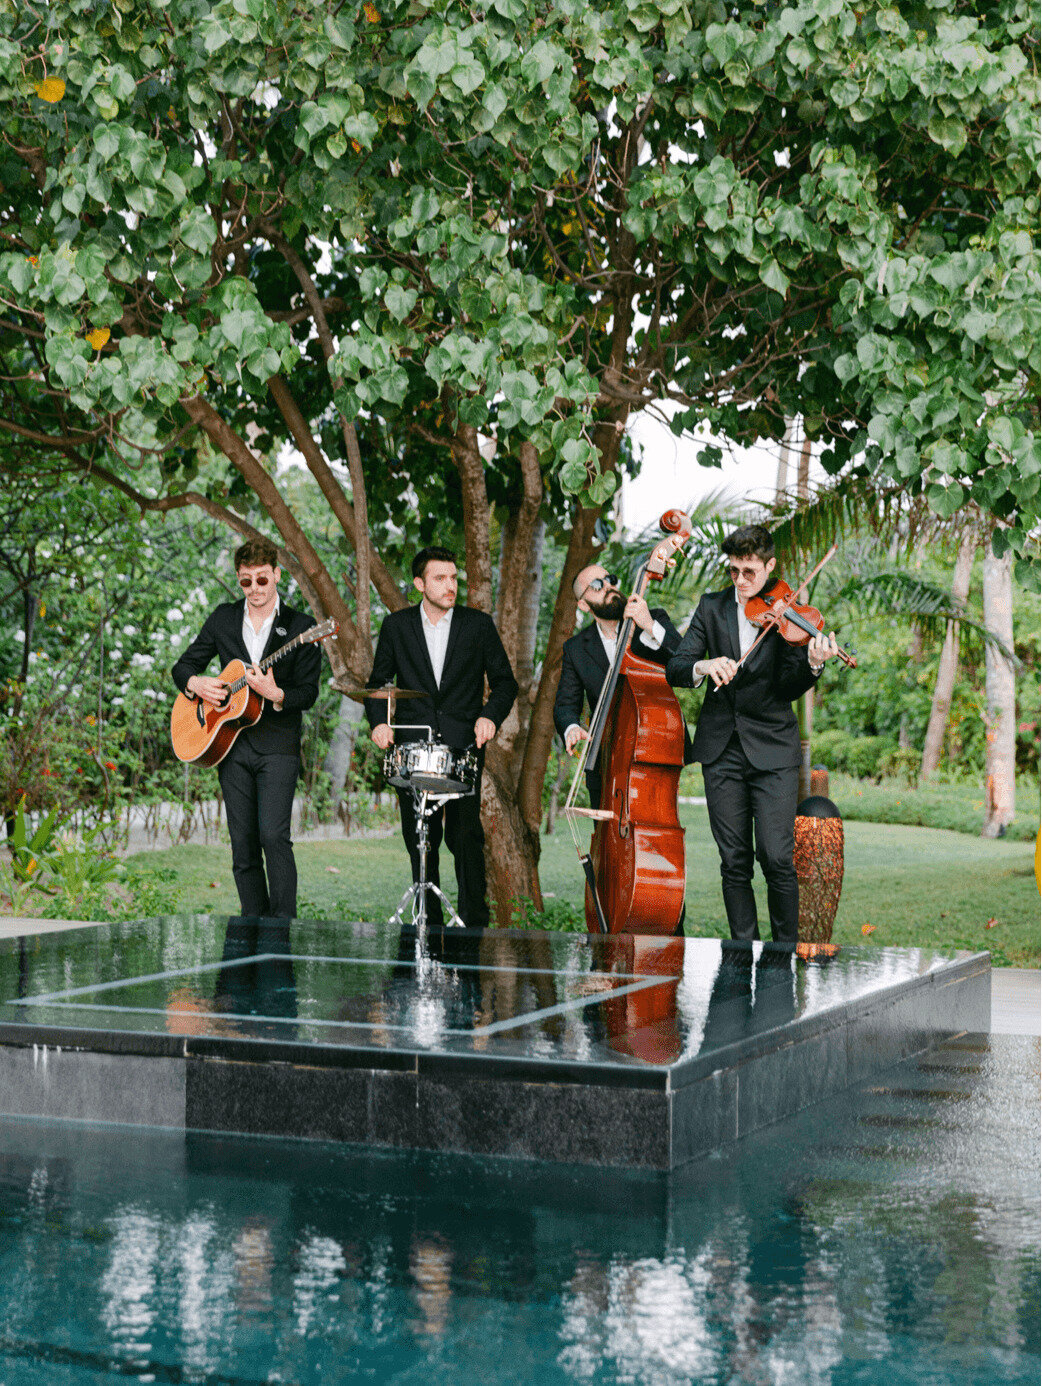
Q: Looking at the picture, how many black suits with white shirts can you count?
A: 4